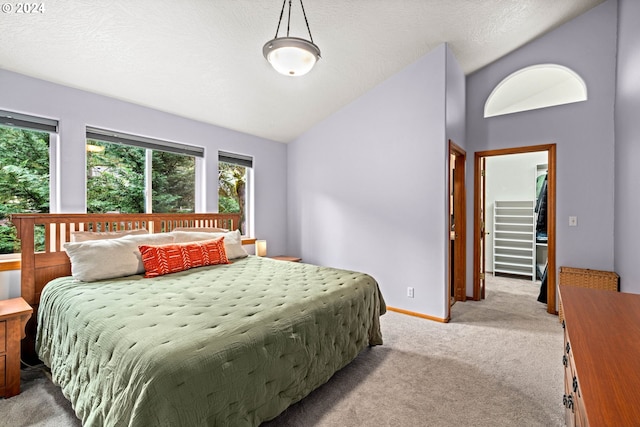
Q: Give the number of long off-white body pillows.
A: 2